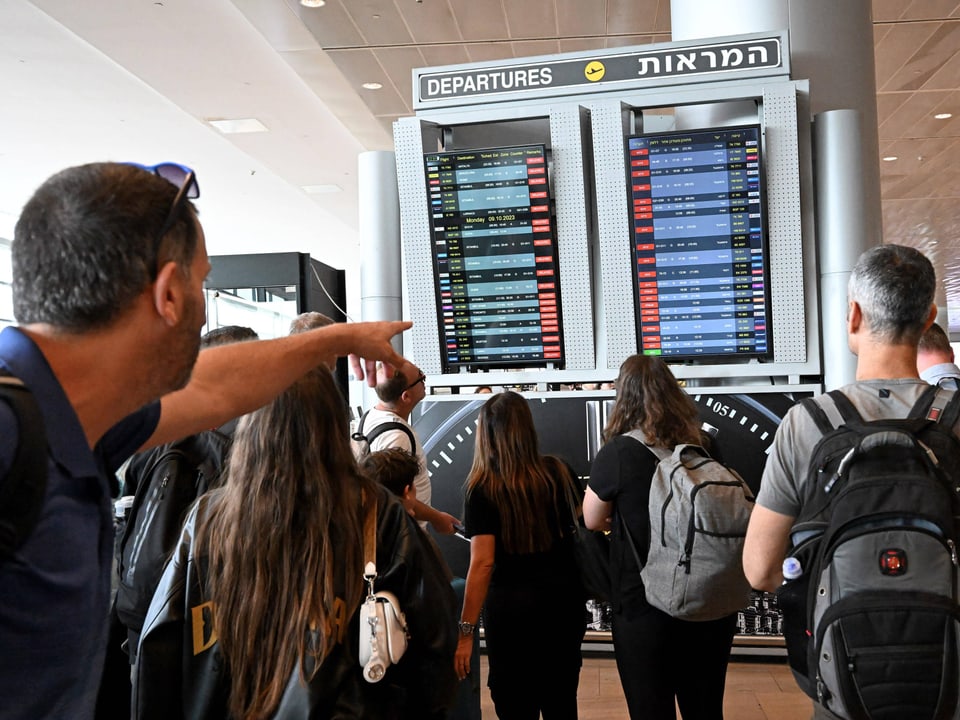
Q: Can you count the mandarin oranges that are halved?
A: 0